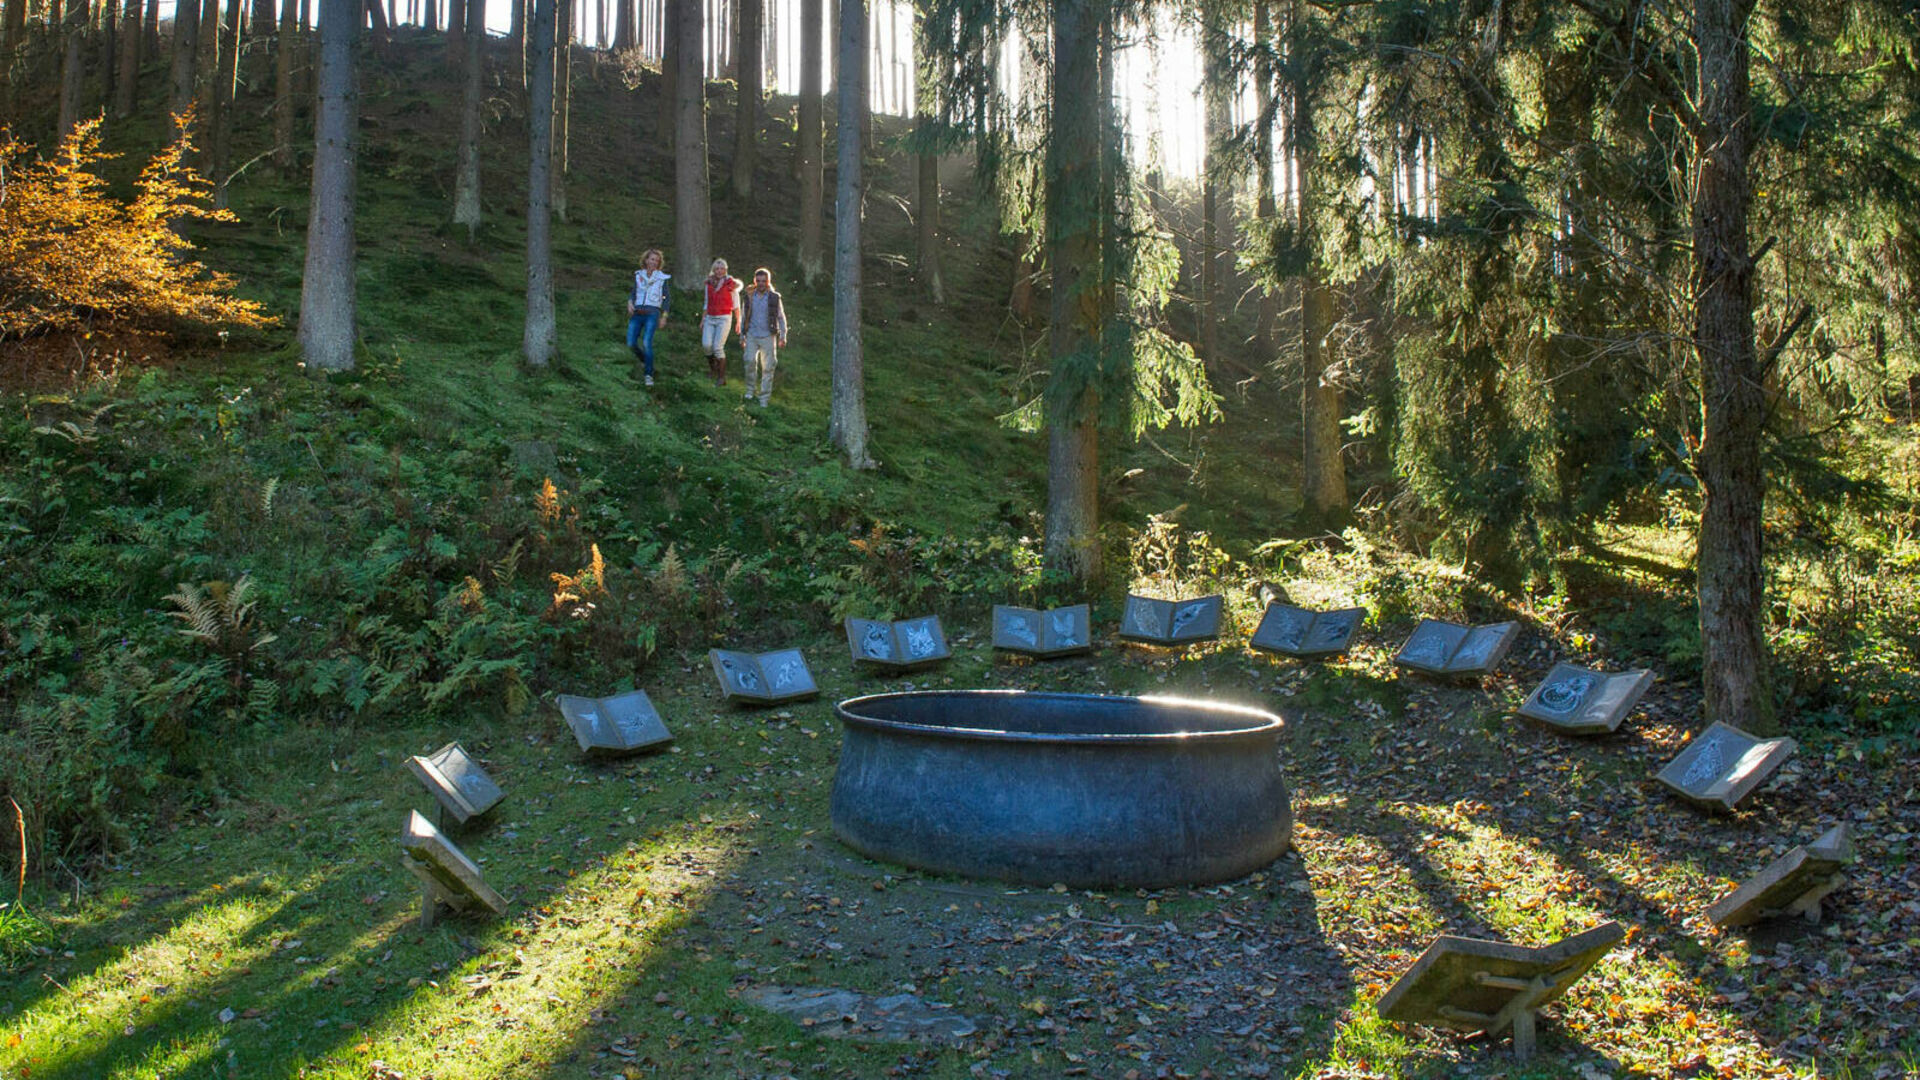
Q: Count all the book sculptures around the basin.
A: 13